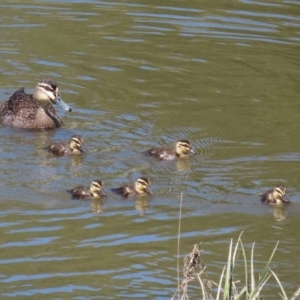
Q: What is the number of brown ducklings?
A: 5